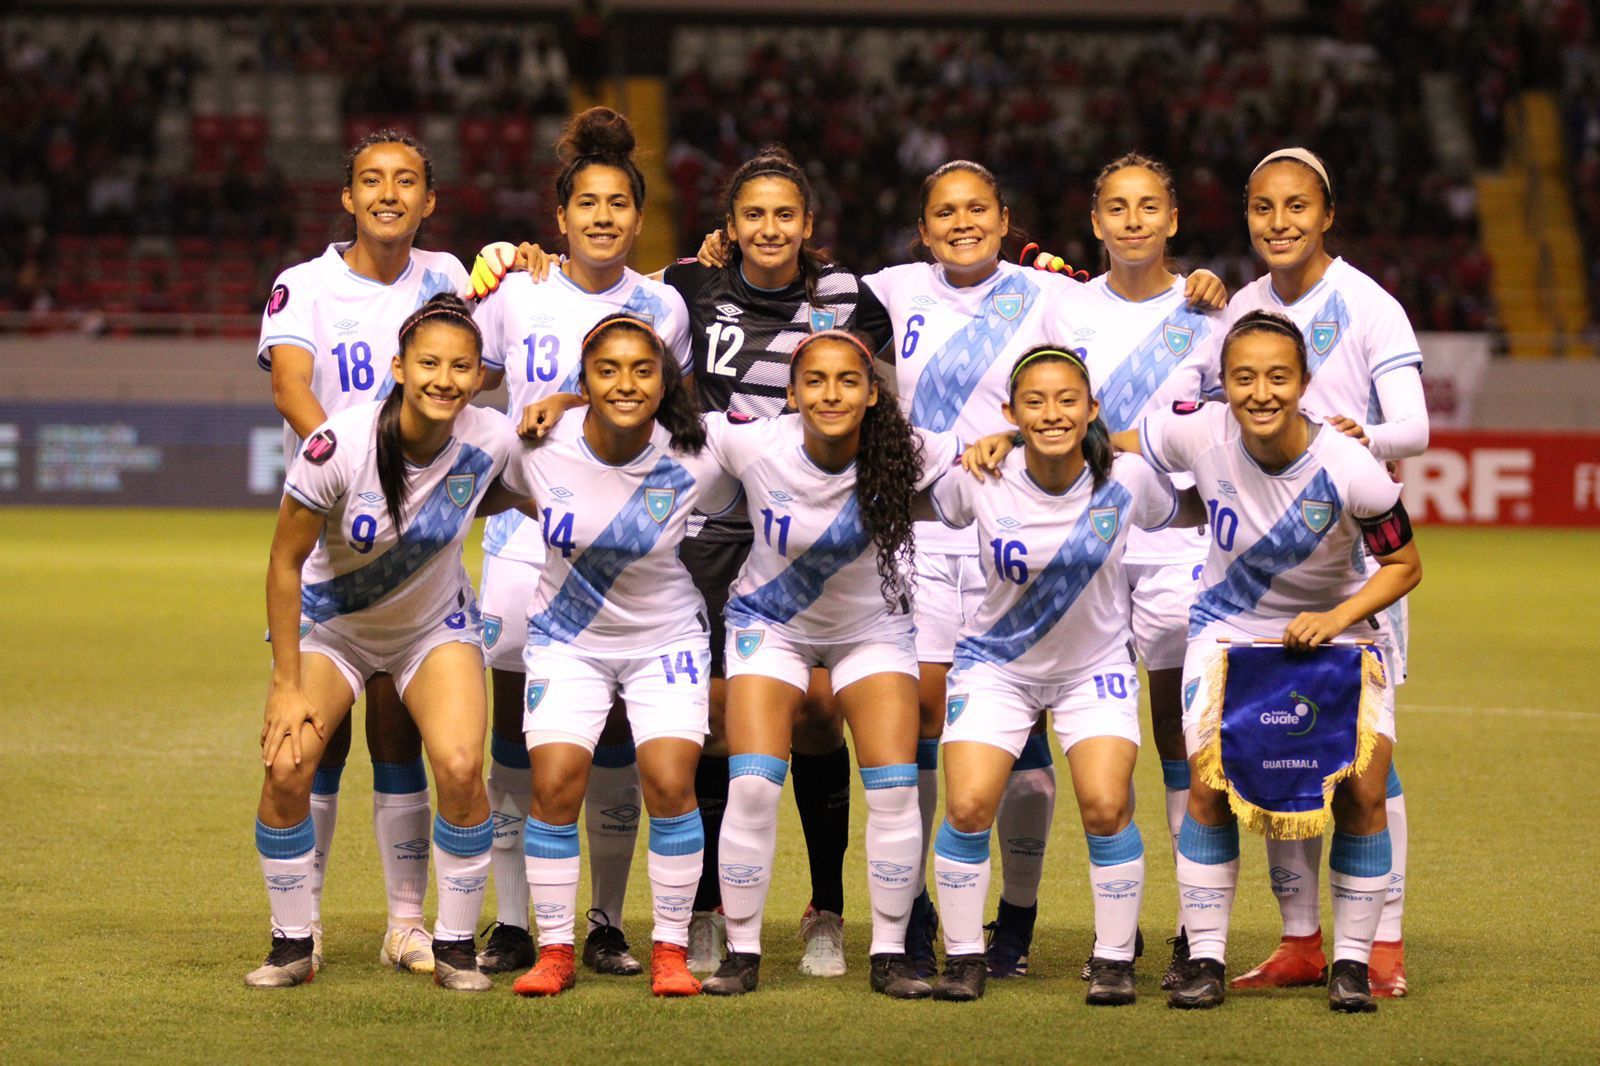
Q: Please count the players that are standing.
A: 6